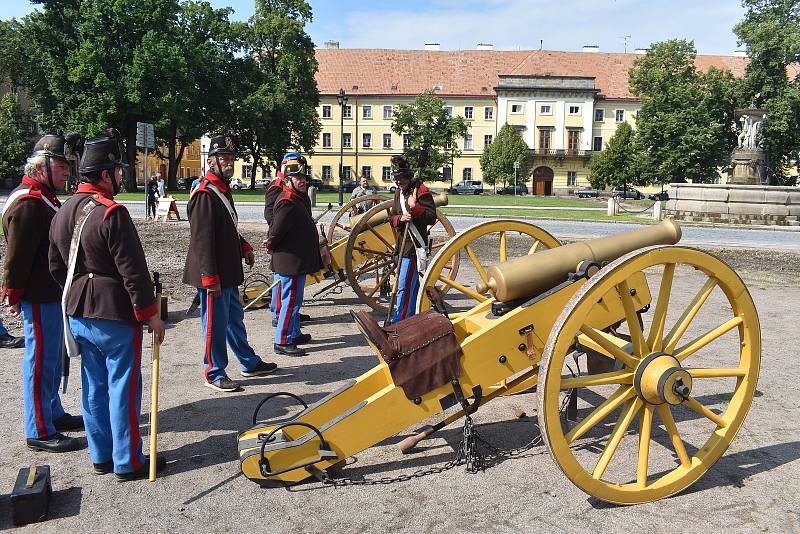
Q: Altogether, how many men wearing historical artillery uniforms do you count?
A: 6